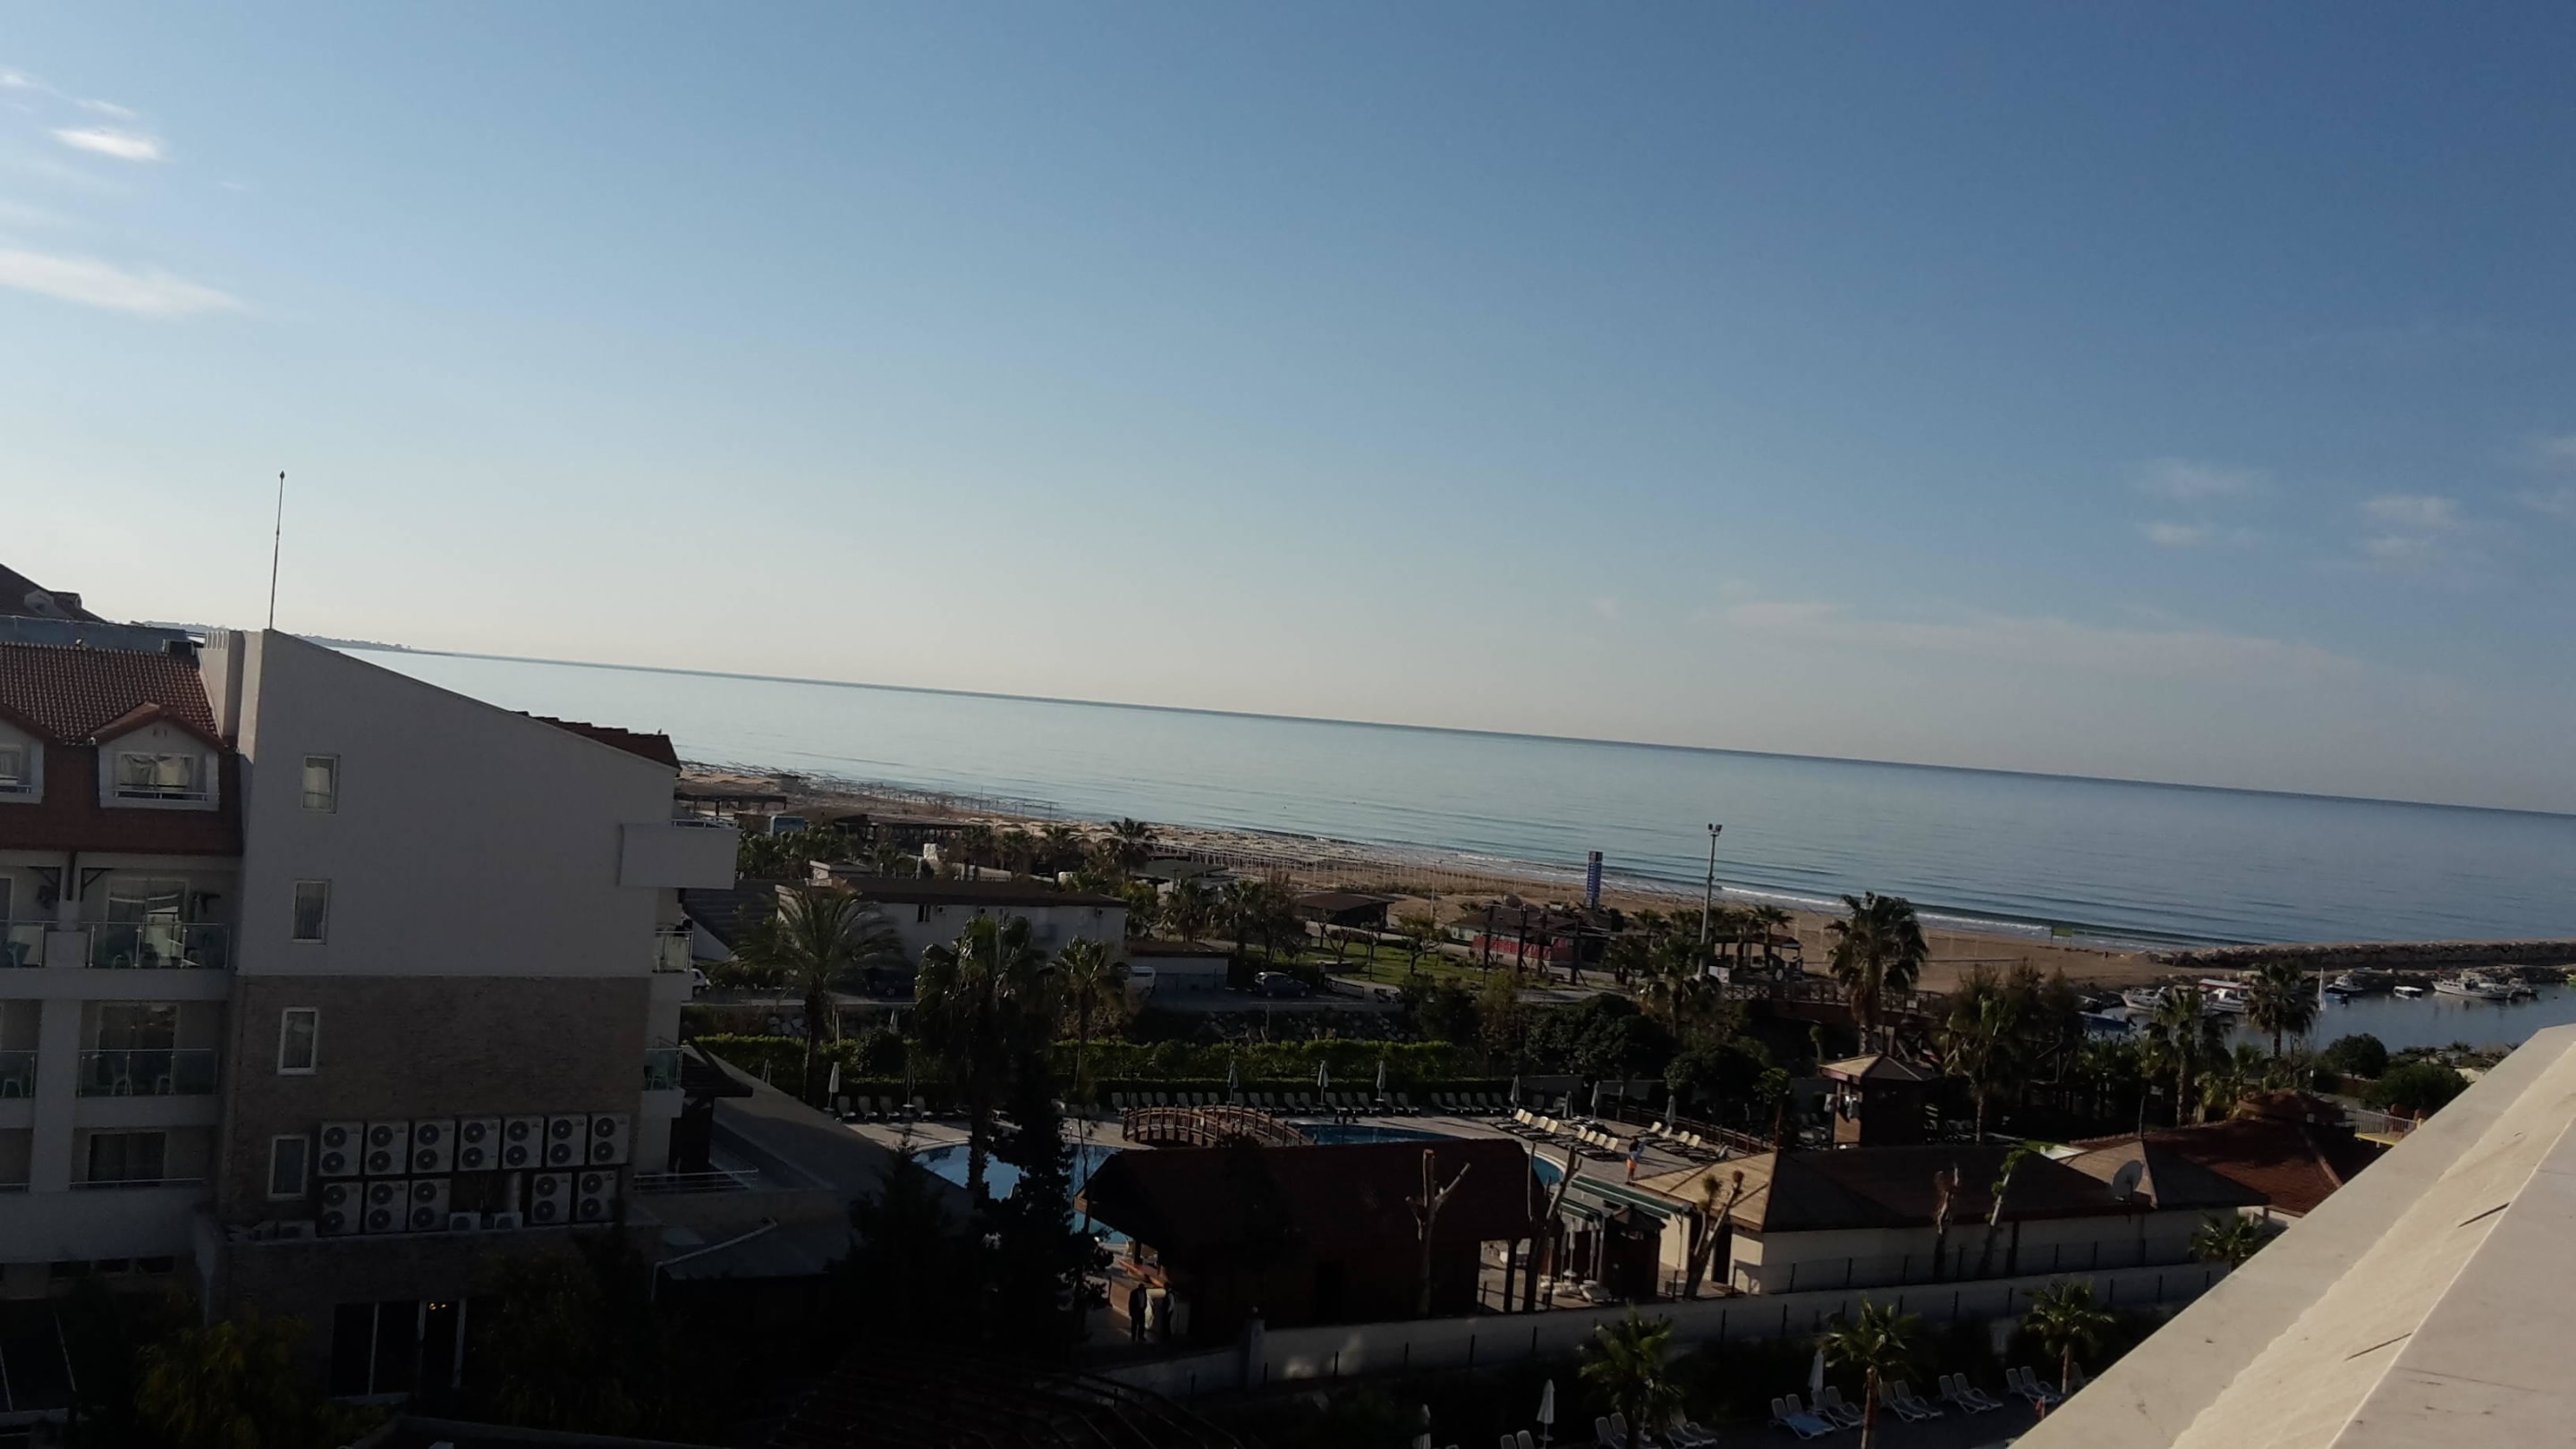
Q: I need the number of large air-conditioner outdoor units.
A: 12